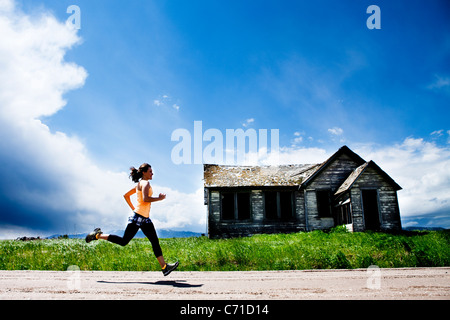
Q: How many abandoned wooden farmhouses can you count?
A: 1